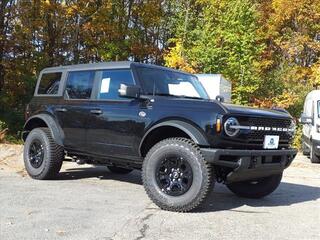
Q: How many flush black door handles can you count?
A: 2